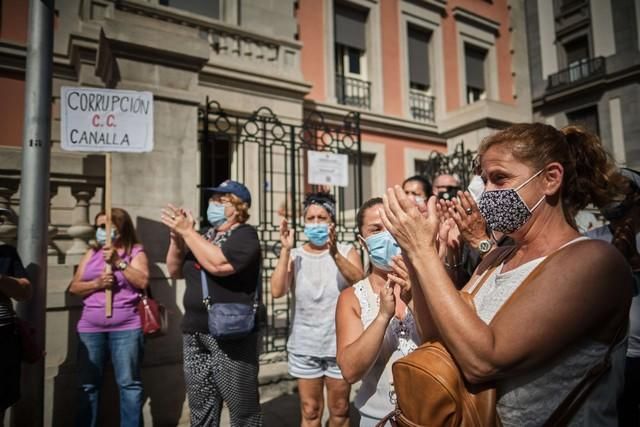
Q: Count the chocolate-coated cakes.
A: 0